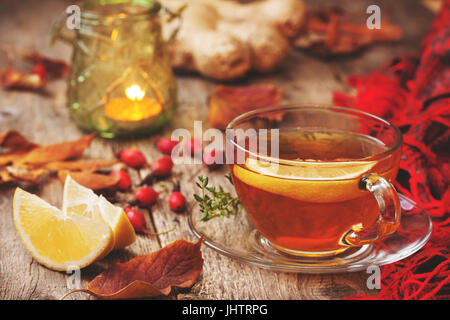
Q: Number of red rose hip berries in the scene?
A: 9